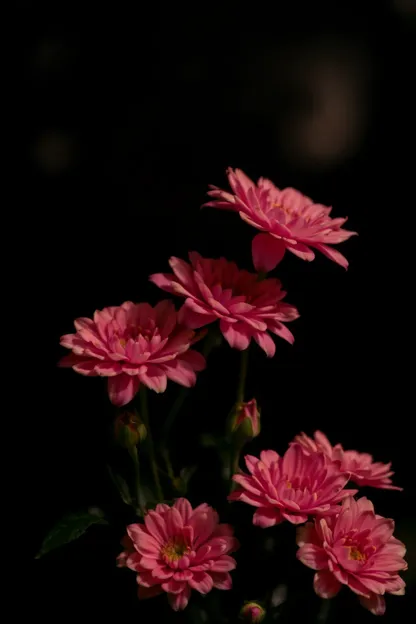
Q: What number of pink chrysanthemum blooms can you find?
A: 7